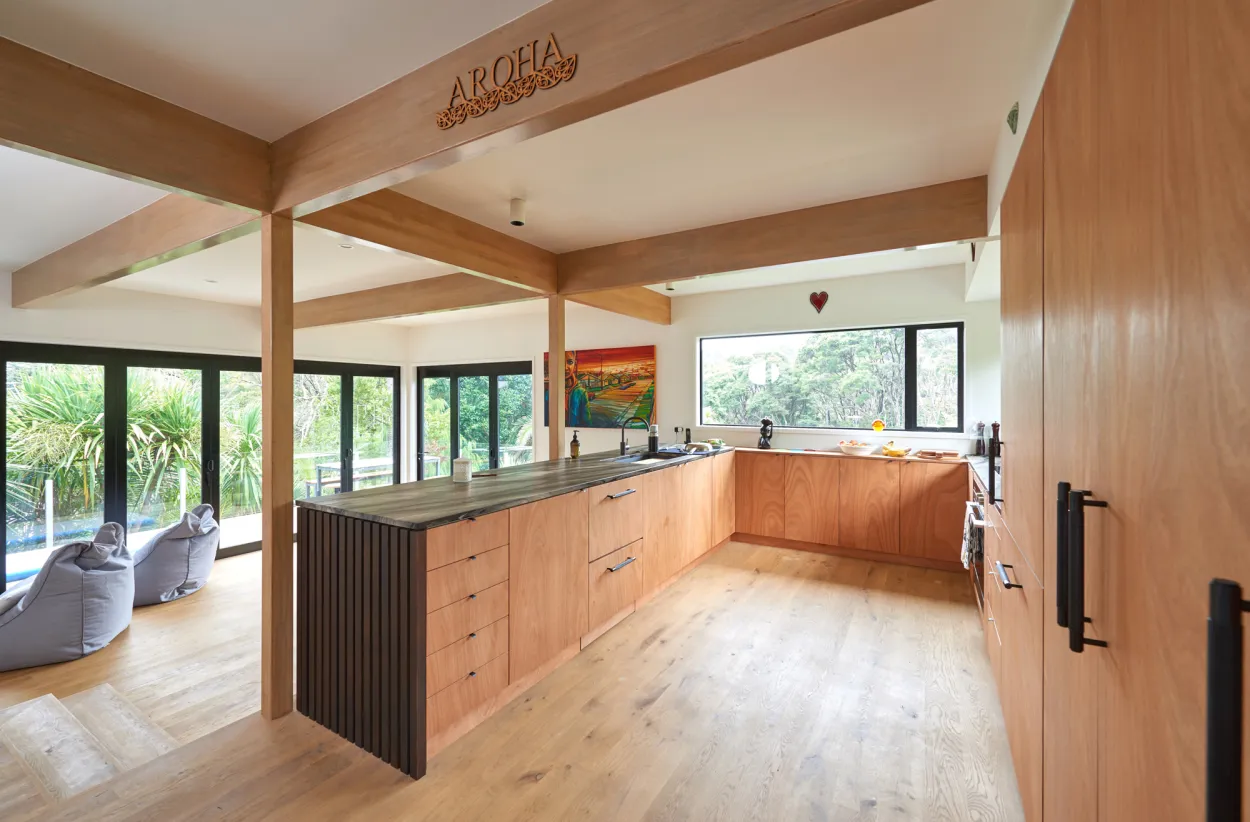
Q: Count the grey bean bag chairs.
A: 2